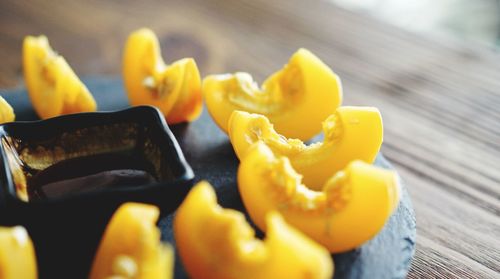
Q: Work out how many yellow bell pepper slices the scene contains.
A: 9